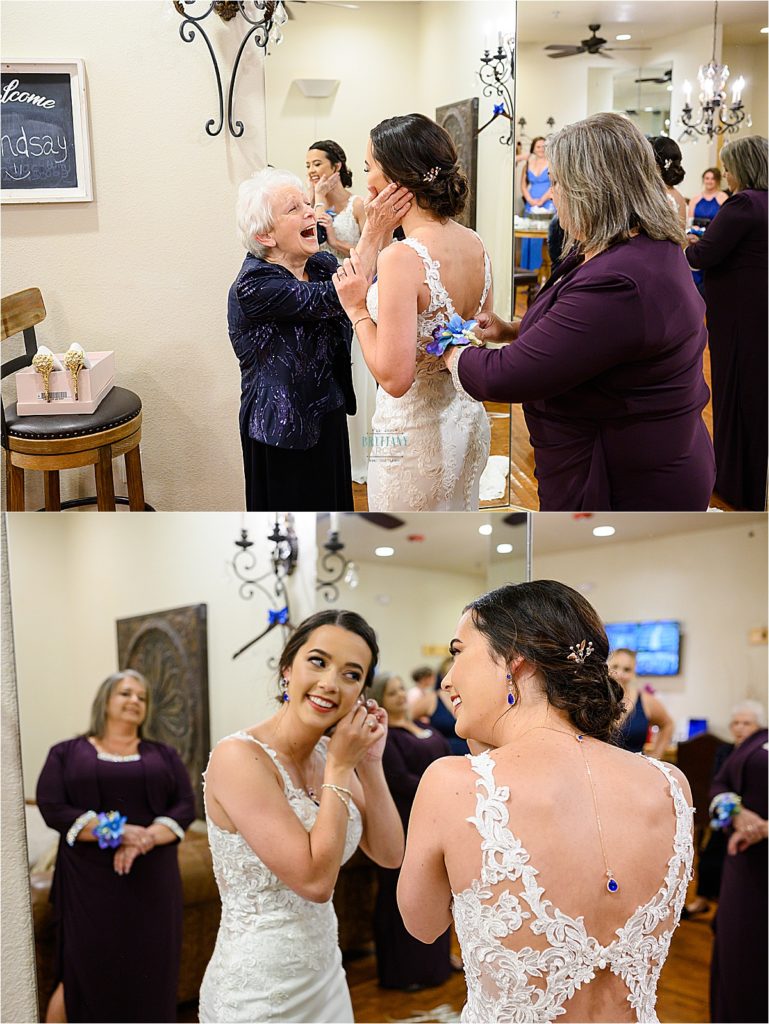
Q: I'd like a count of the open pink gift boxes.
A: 1